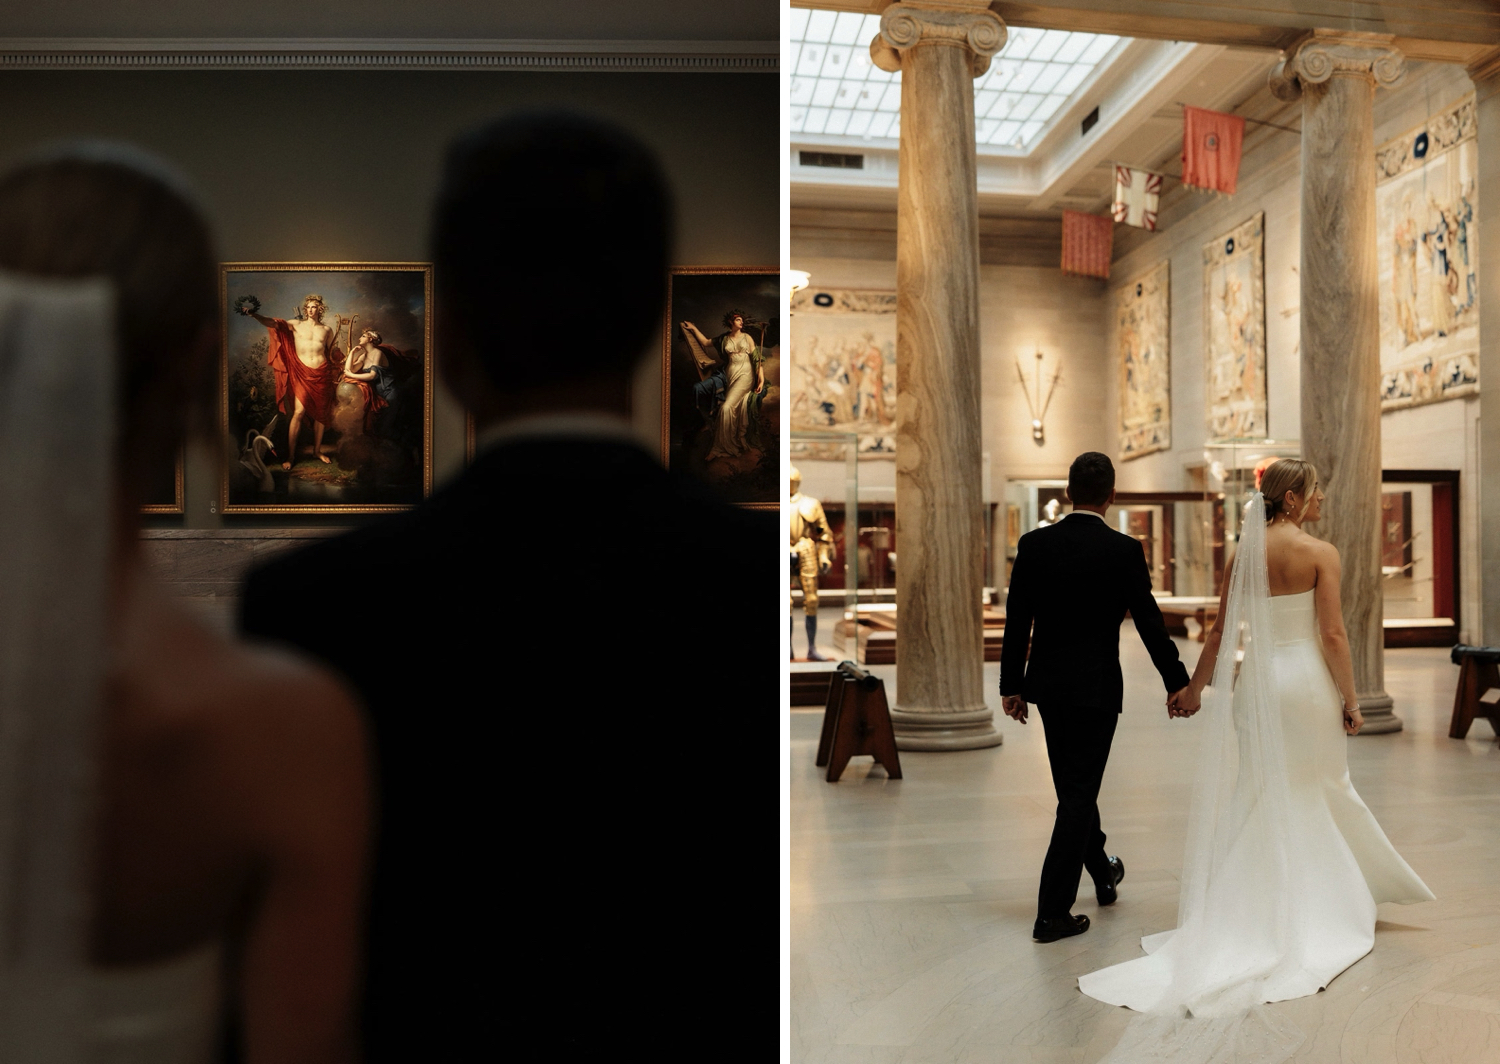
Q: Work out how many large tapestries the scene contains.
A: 4